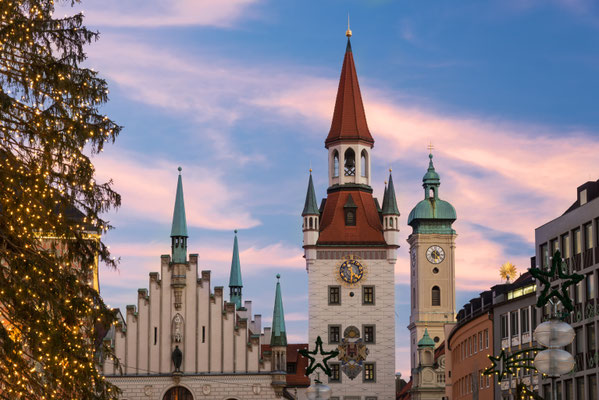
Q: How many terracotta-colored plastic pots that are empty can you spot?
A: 0